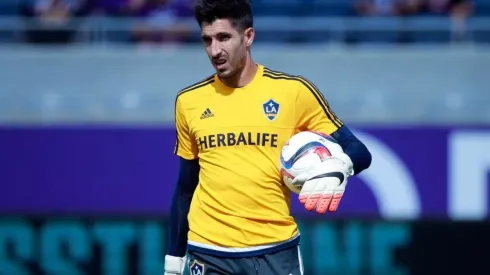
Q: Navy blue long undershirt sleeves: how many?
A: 2